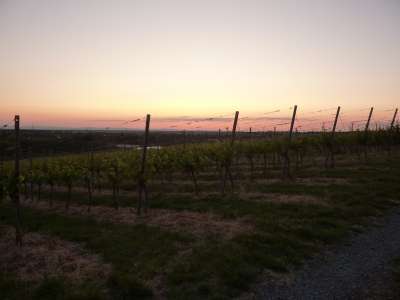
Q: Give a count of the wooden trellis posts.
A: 7